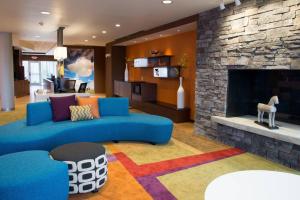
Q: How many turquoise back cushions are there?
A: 2